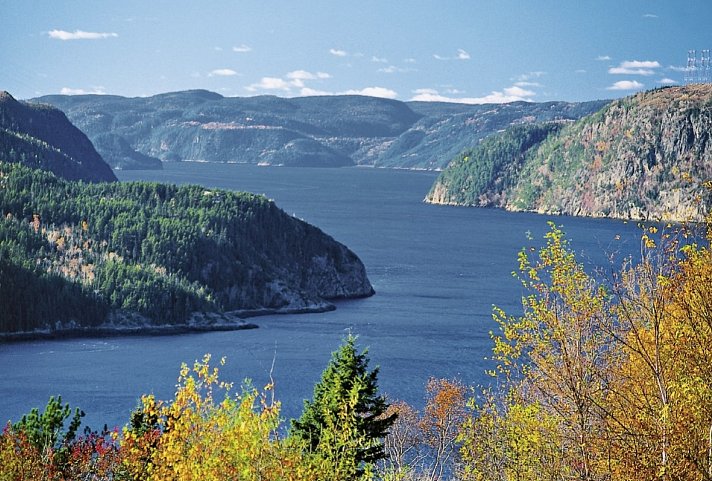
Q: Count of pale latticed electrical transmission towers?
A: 2